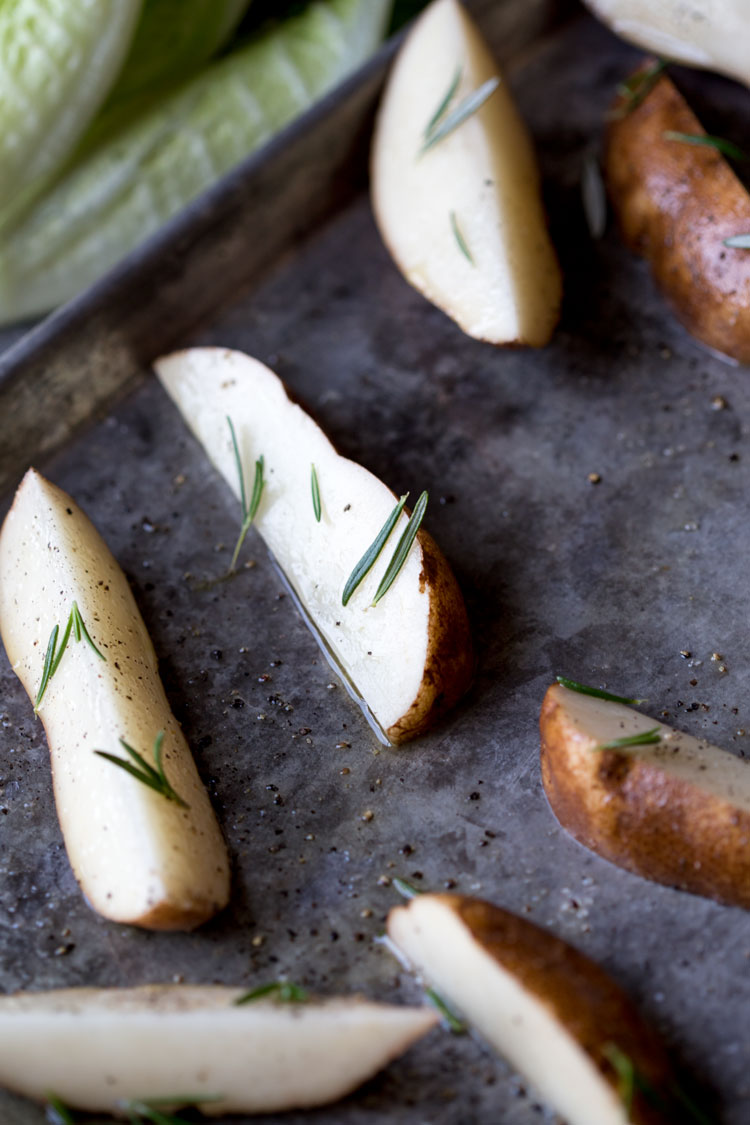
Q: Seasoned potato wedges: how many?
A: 8